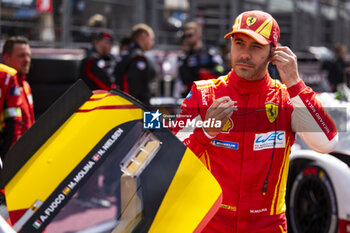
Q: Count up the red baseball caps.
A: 1